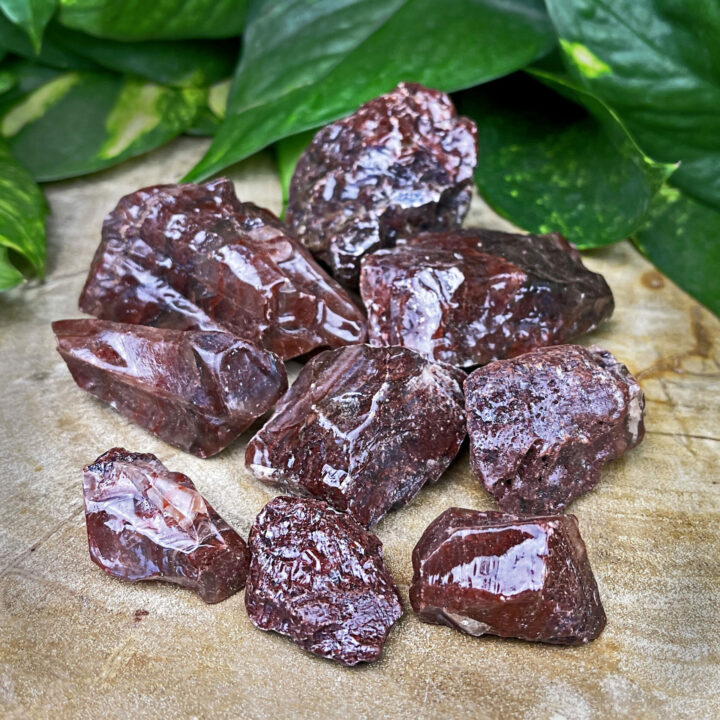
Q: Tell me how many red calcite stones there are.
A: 9